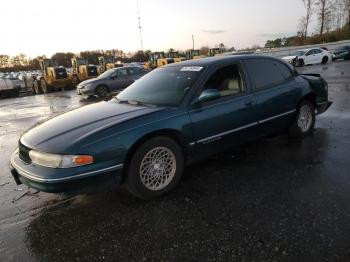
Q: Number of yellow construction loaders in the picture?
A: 7